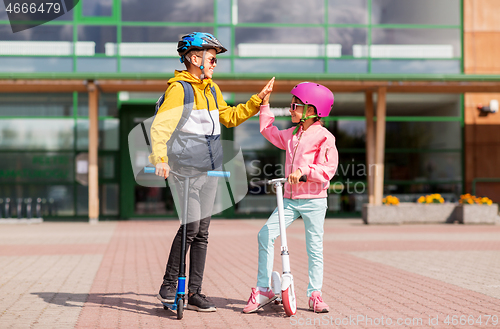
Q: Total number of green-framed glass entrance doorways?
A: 1